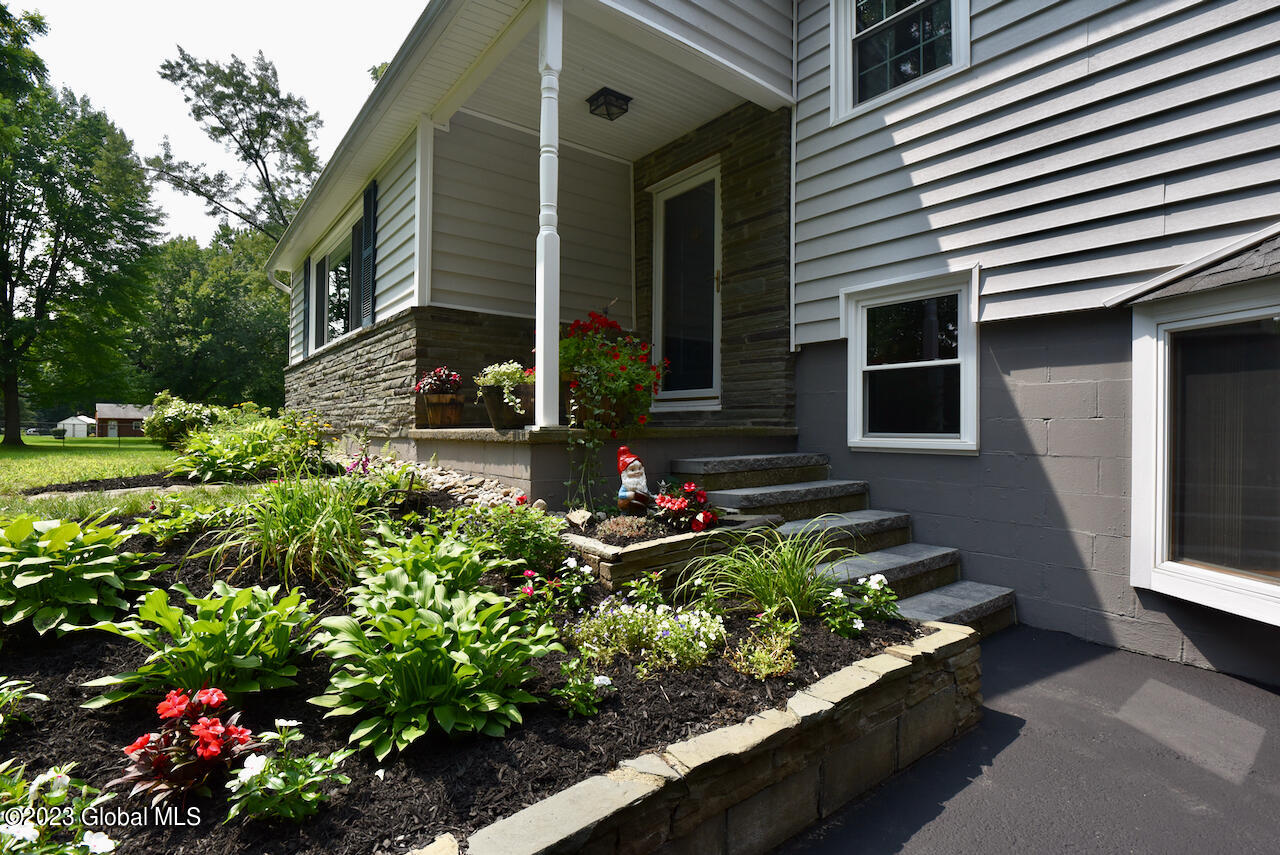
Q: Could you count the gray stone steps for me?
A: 5